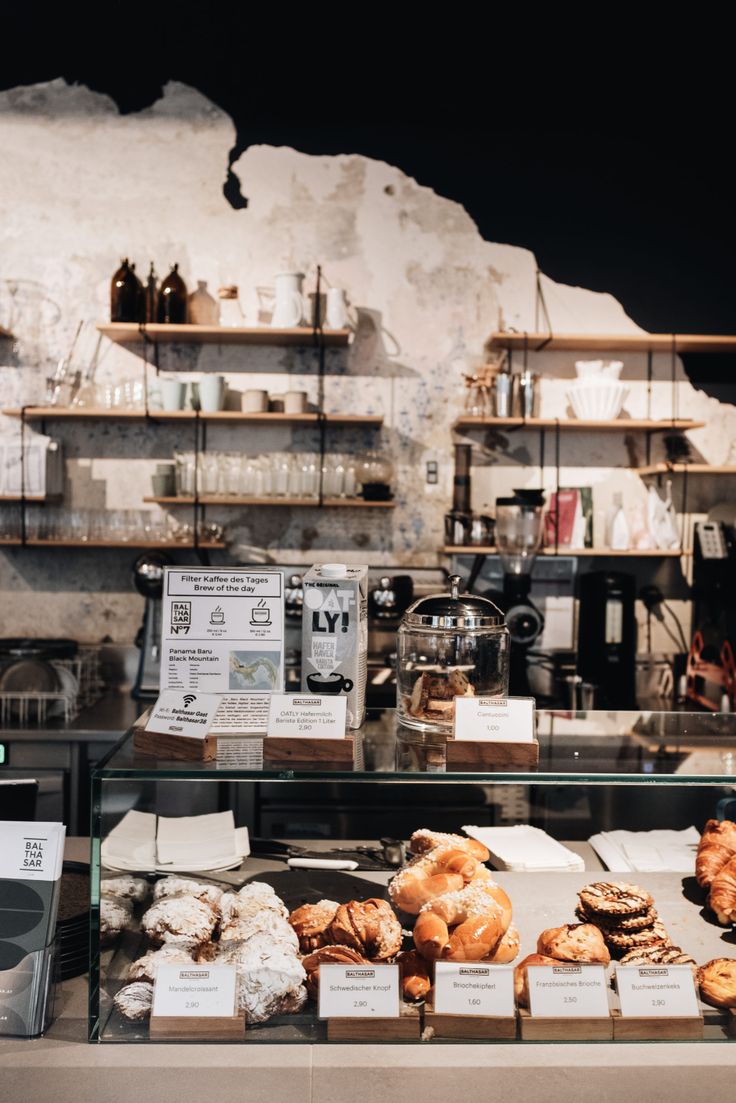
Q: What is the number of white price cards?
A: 7